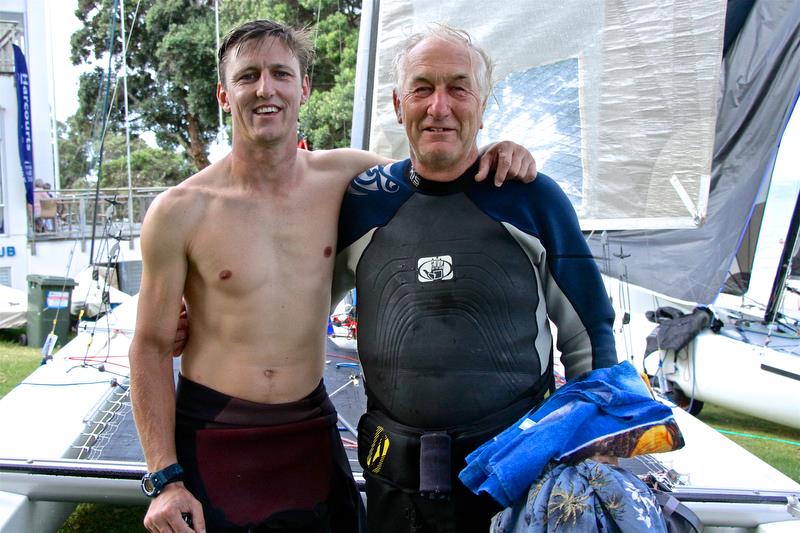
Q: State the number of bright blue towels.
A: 1